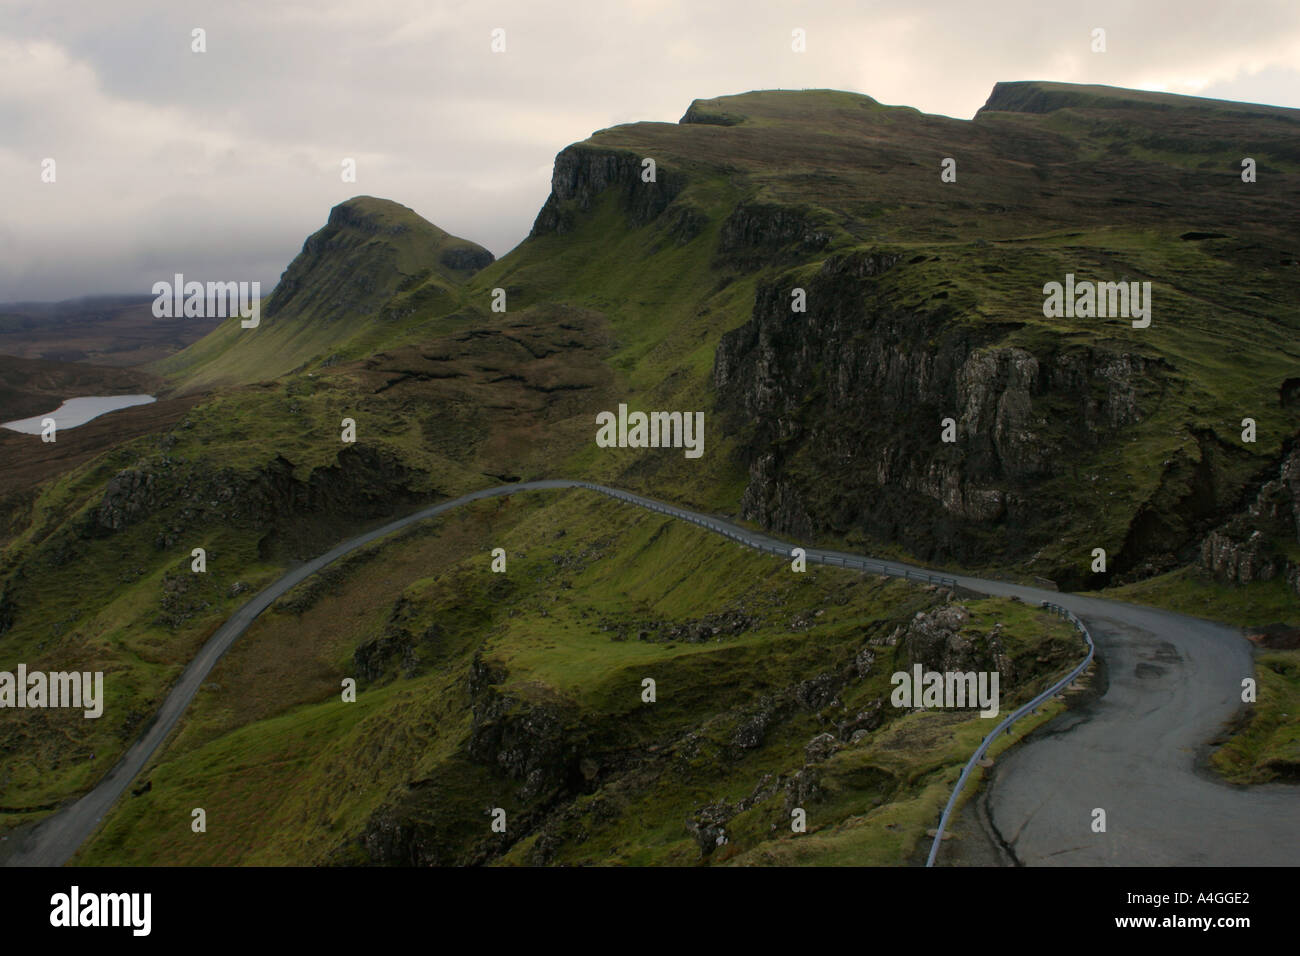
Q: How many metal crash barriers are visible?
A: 2